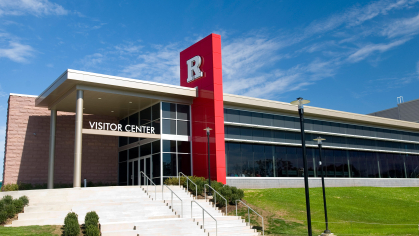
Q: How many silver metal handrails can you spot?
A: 6